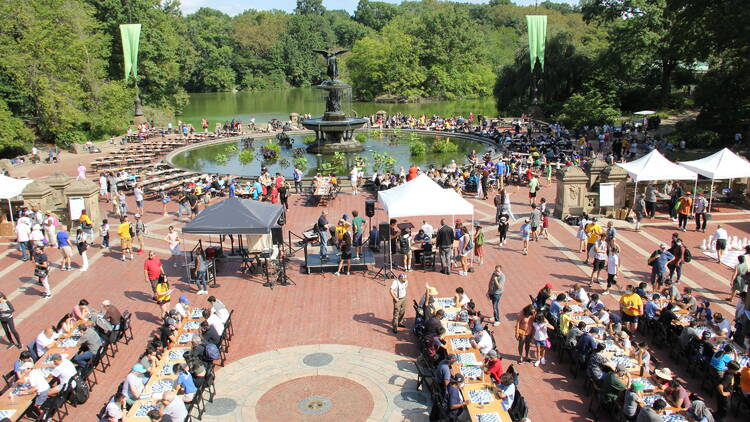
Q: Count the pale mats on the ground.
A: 1